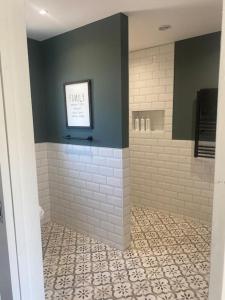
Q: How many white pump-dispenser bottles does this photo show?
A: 3